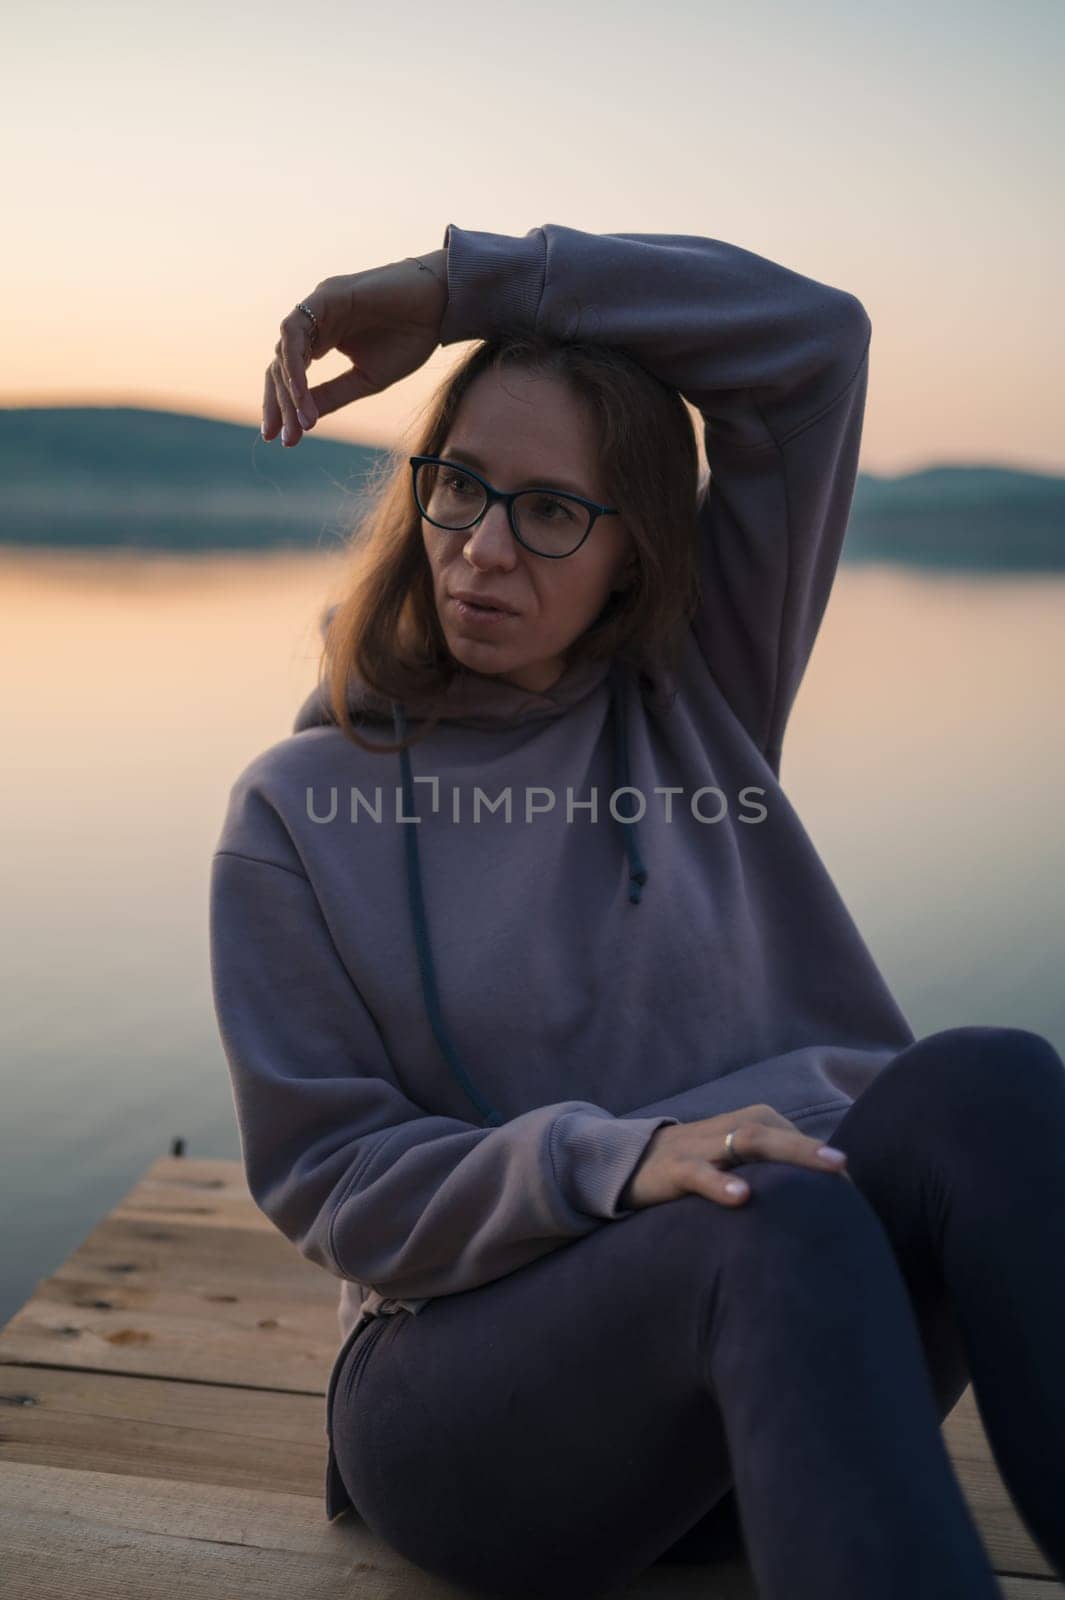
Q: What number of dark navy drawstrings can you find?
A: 2